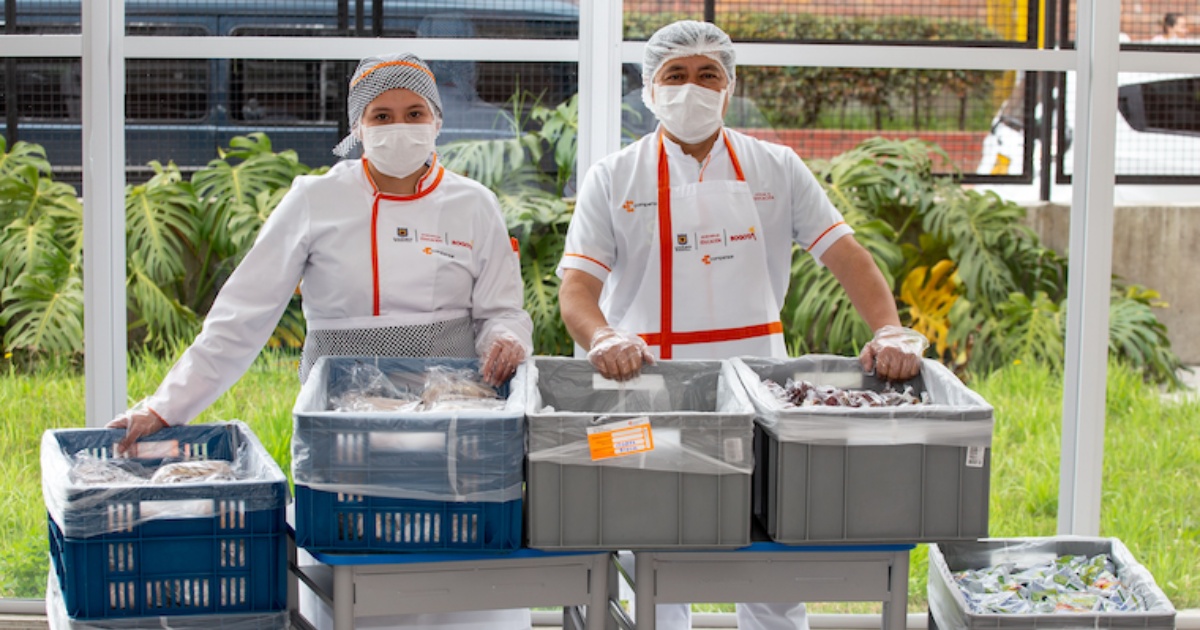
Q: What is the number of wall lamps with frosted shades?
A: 0